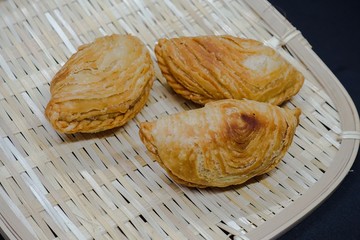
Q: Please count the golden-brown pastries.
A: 3